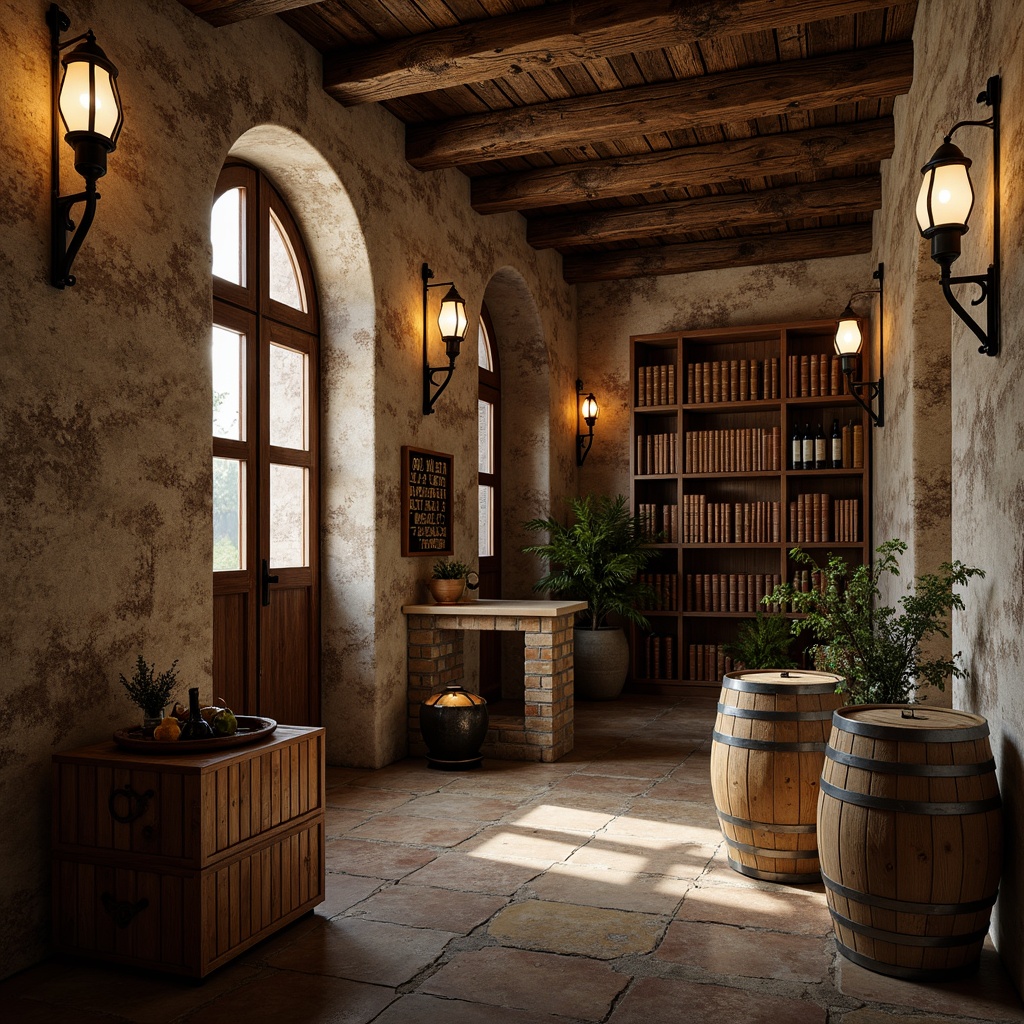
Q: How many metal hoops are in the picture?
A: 12